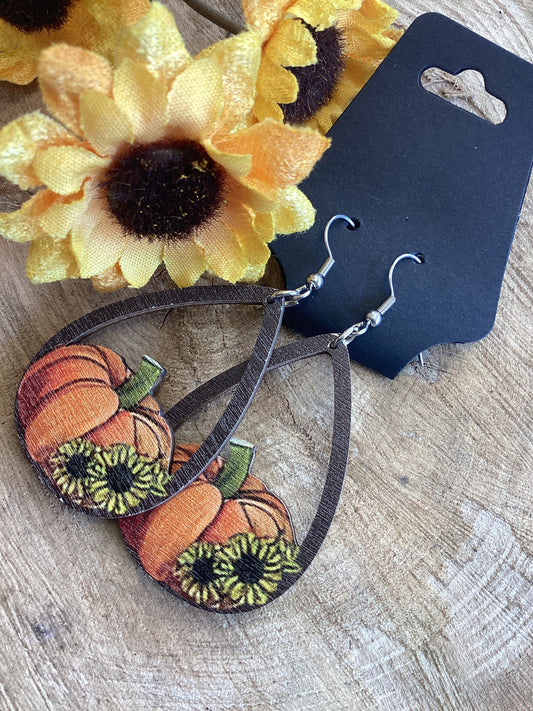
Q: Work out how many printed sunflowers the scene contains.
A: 4